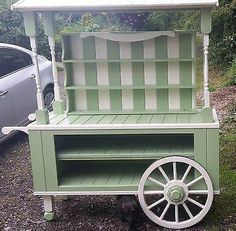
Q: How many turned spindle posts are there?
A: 3